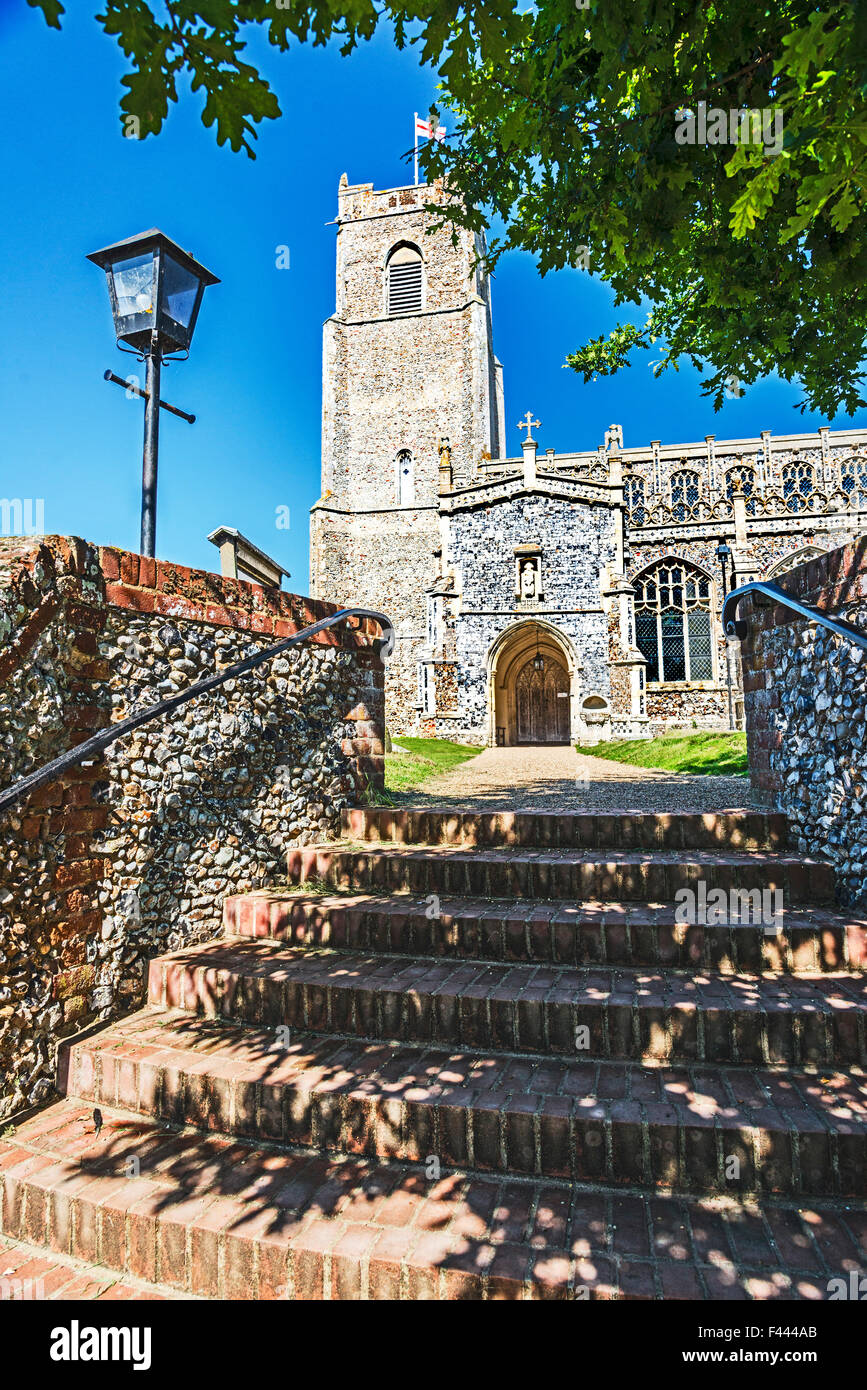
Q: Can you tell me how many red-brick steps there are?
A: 6